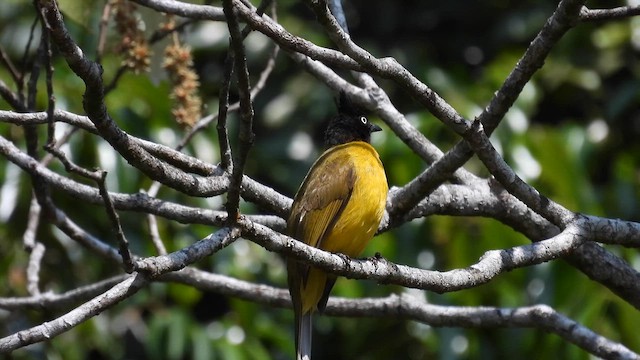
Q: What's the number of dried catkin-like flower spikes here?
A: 2